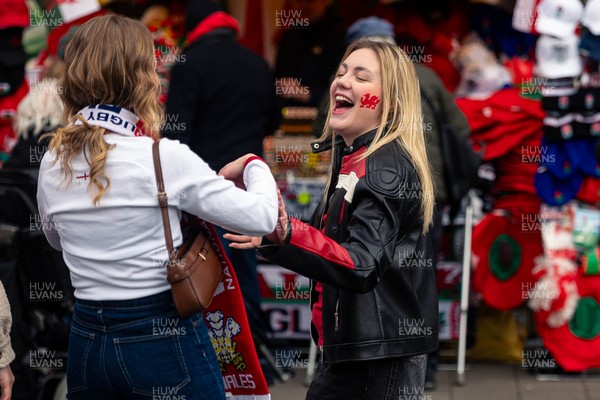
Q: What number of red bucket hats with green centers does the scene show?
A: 2